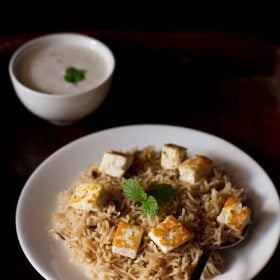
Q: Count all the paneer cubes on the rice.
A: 7